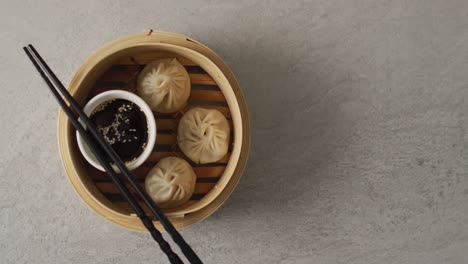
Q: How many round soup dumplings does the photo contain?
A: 3